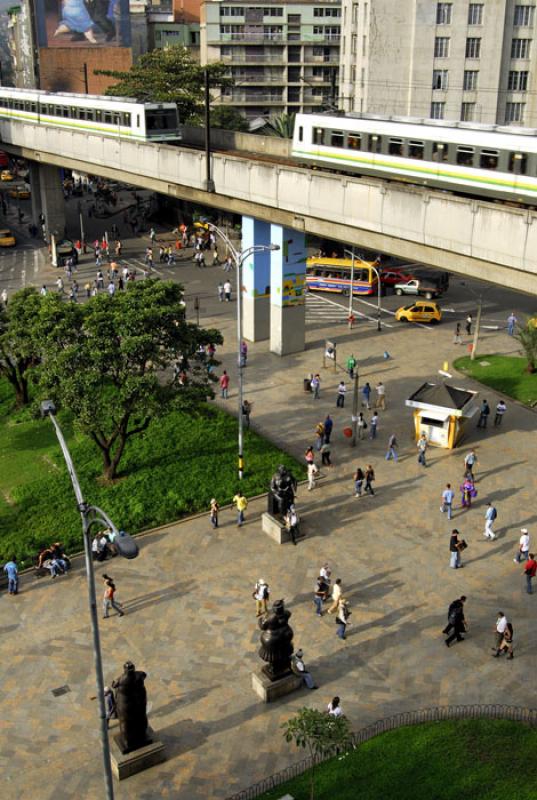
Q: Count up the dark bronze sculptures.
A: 3